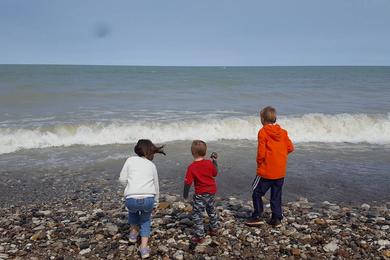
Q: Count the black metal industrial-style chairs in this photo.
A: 0